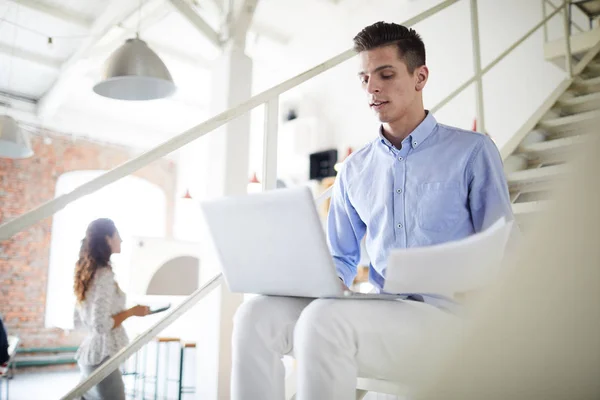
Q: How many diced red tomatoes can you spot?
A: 0